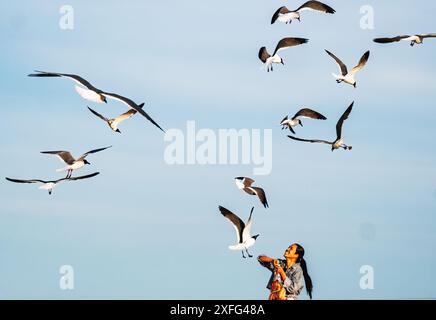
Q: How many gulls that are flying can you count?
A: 12